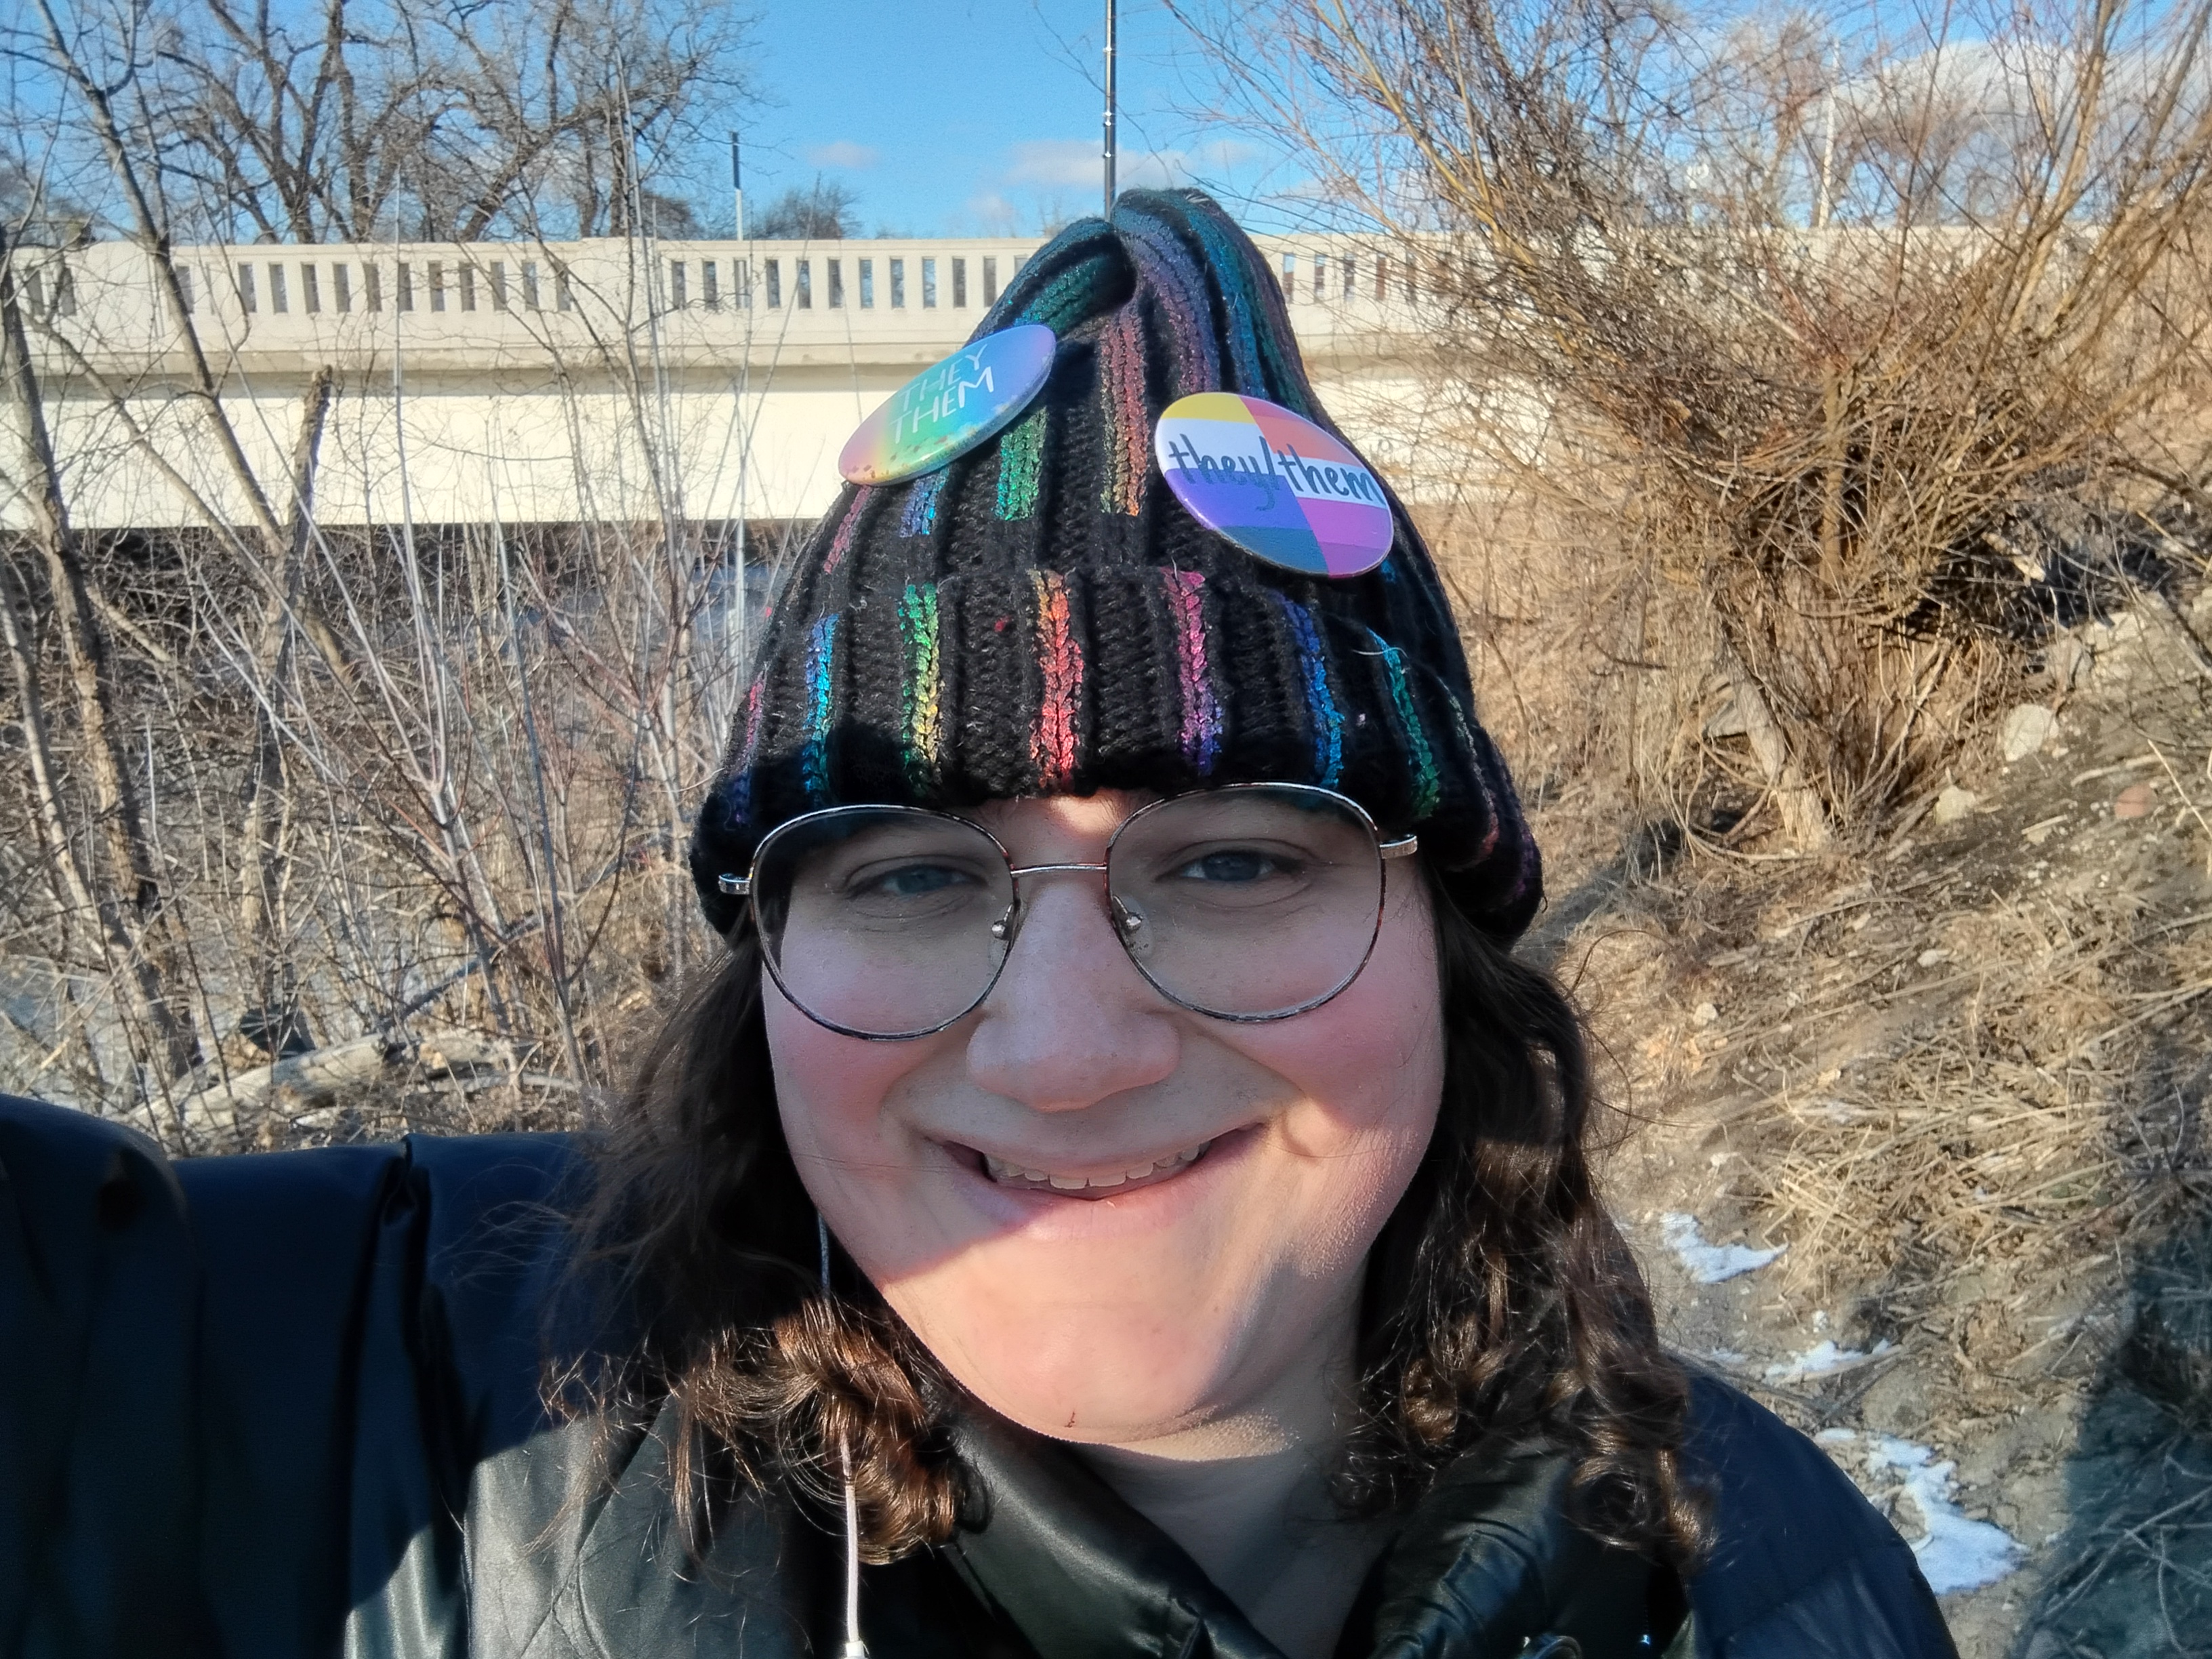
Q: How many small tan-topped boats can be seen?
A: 0